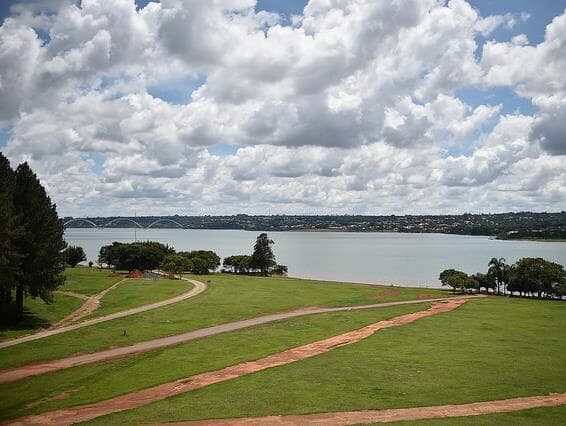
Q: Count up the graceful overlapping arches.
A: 3